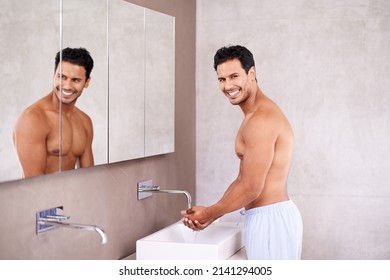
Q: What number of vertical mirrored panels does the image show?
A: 4